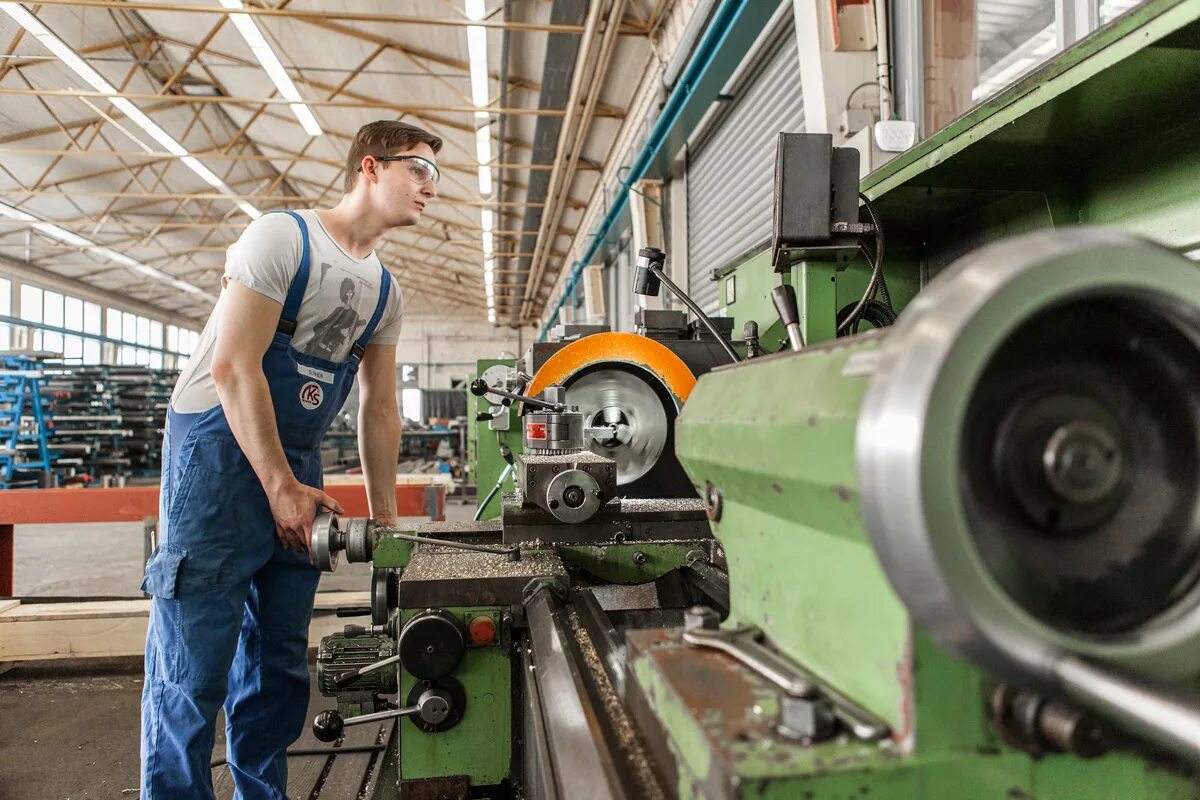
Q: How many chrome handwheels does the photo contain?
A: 3